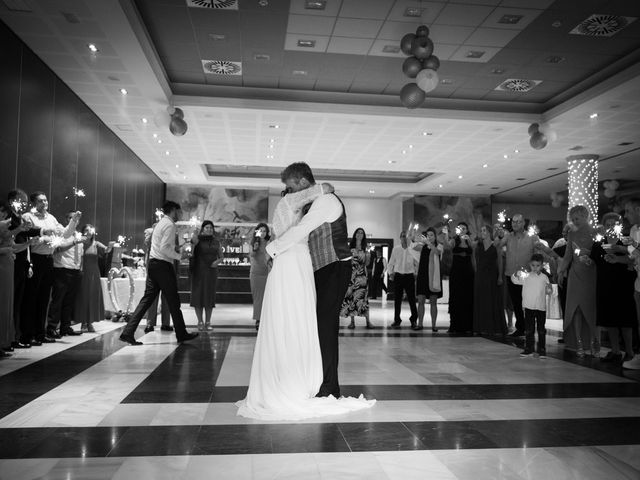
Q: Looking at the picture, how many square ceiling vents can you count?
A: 4